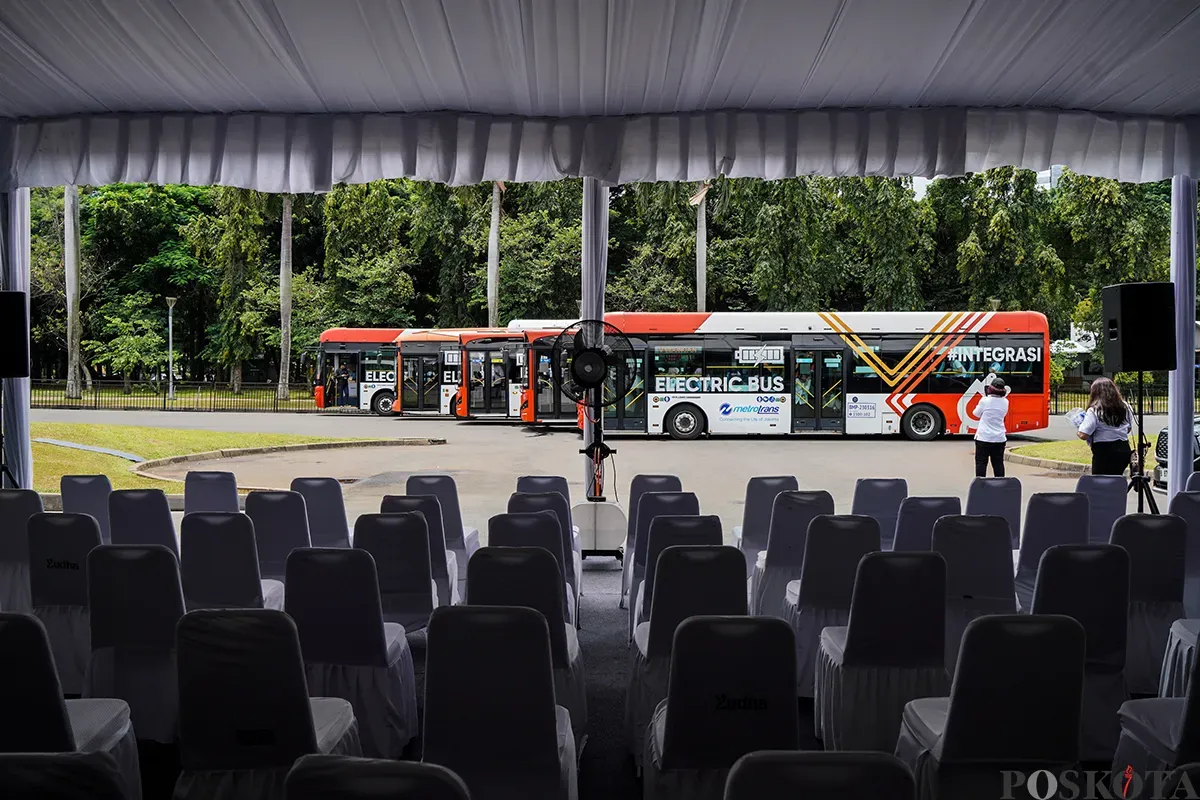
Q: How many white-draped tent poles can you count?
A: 3